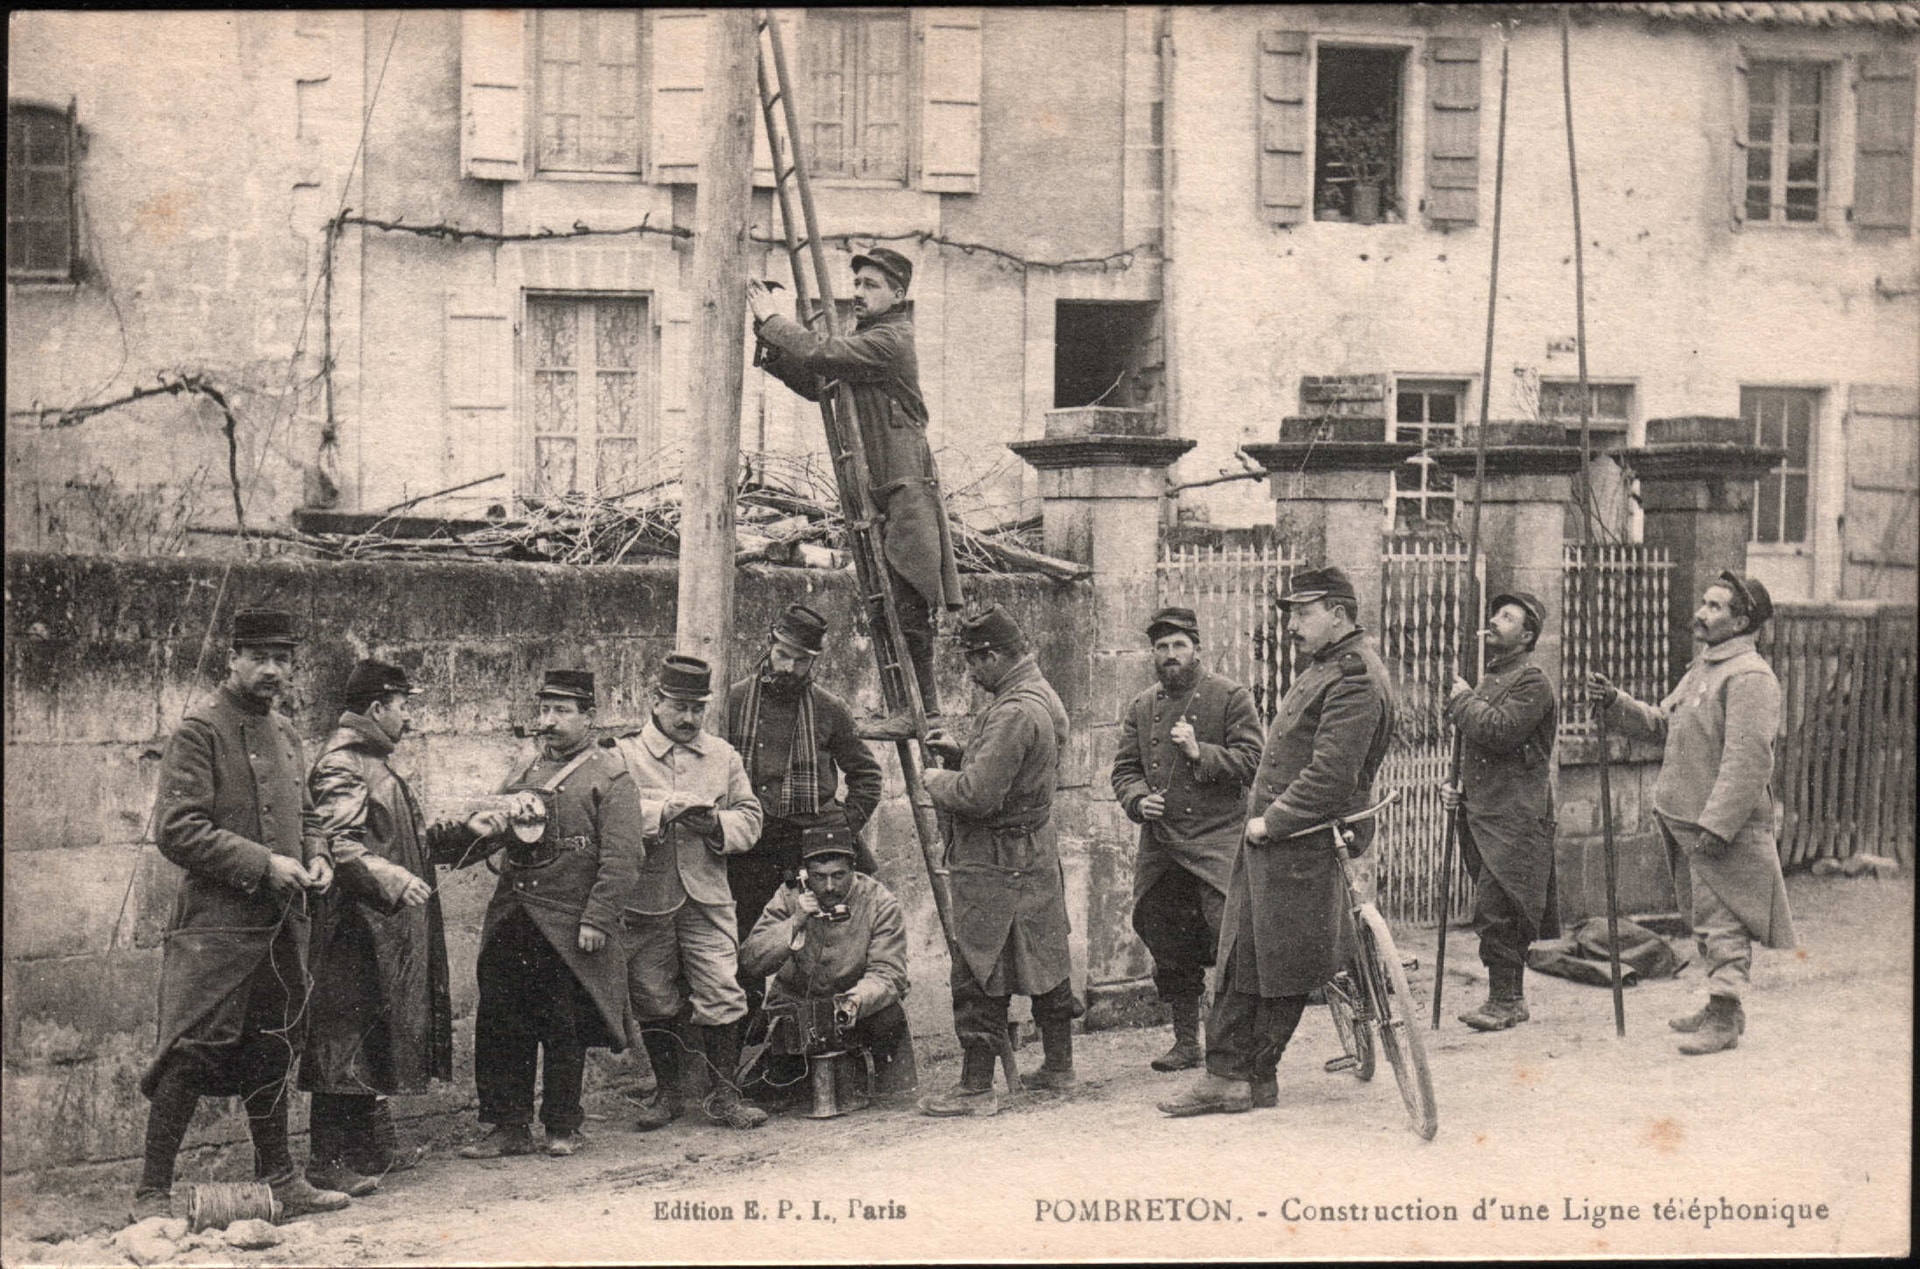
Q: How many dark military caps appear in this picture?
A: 12